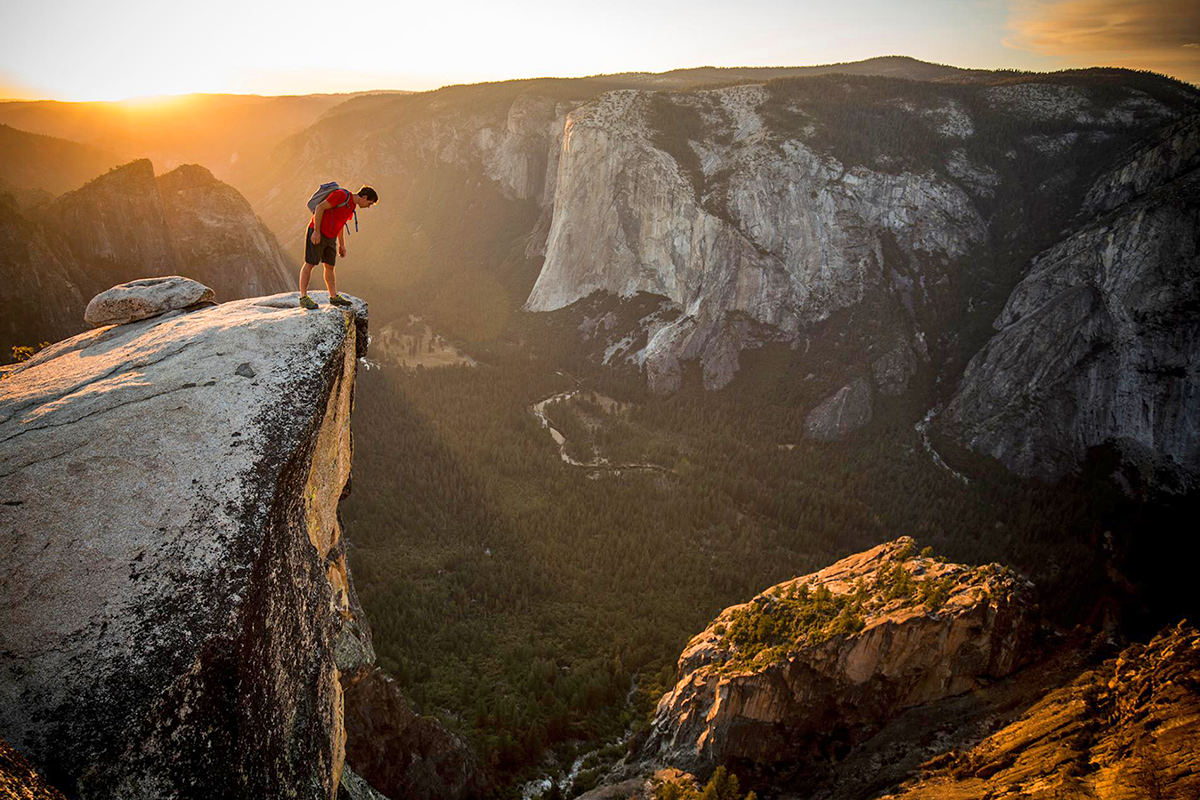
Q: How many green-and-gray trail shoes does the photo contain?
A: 2